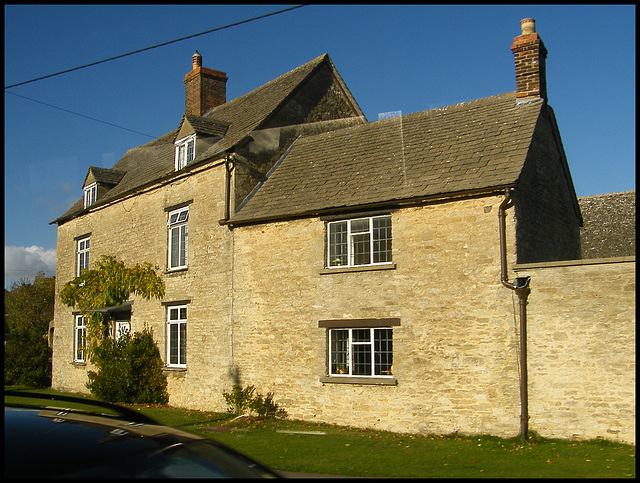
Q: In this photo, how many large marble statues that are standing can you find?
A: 0